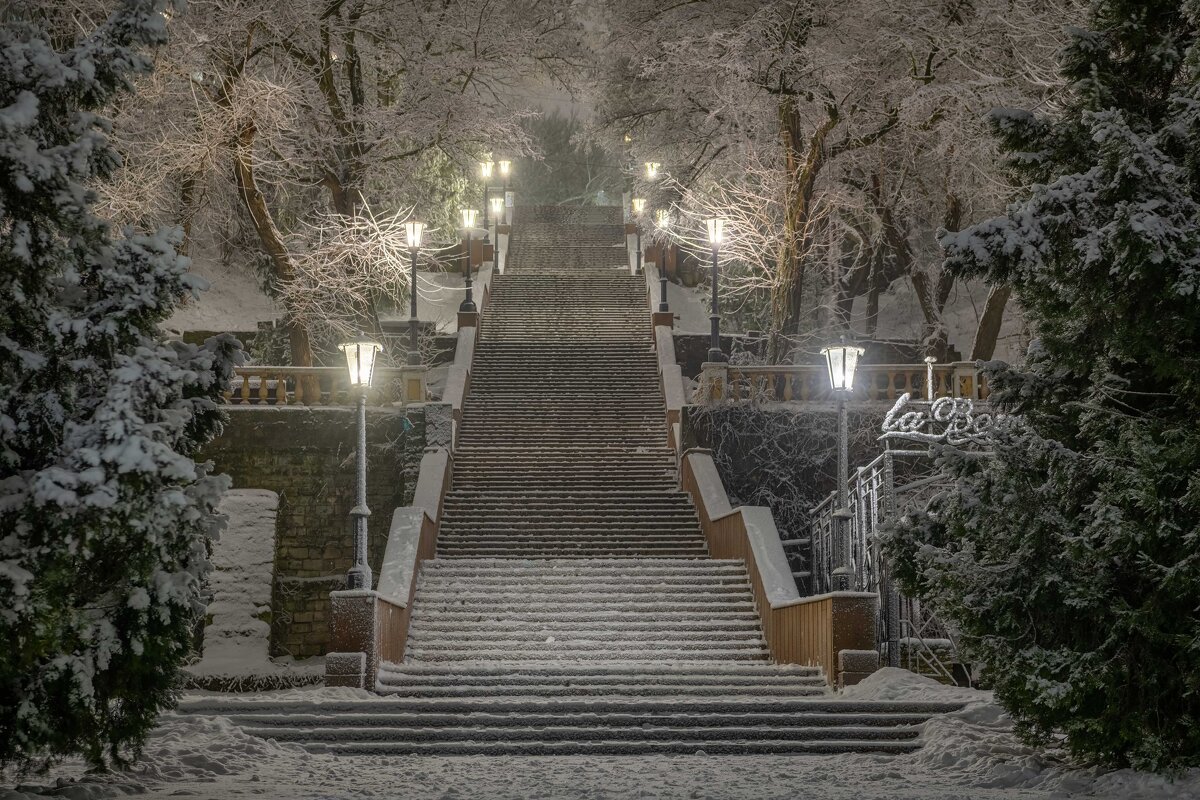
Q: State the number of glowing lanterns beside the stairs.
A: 11